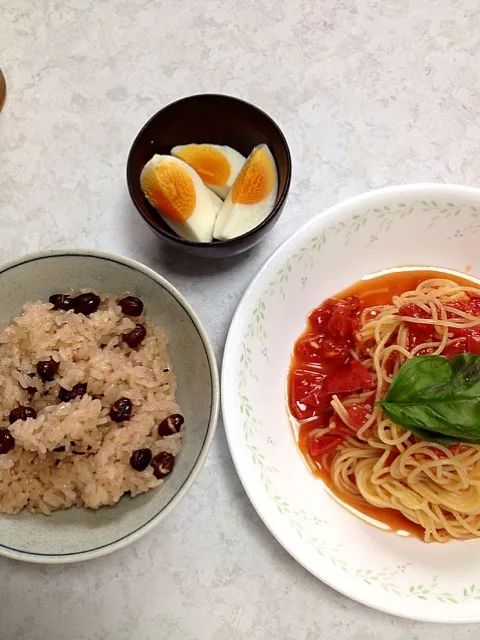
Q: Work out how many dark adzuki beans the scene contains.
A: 12